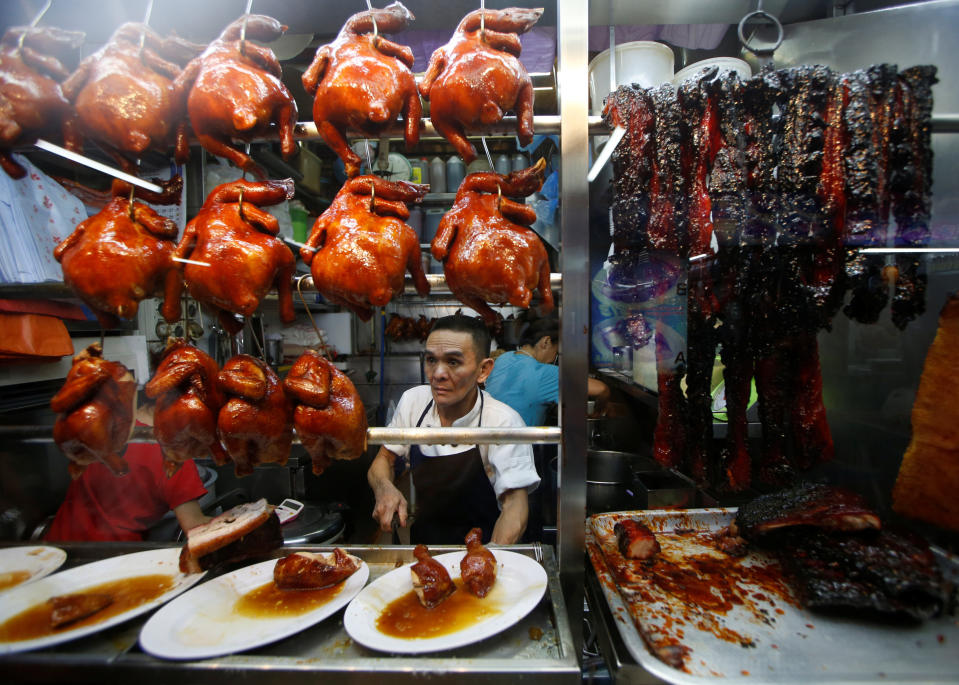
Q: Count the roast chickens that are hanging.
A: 13